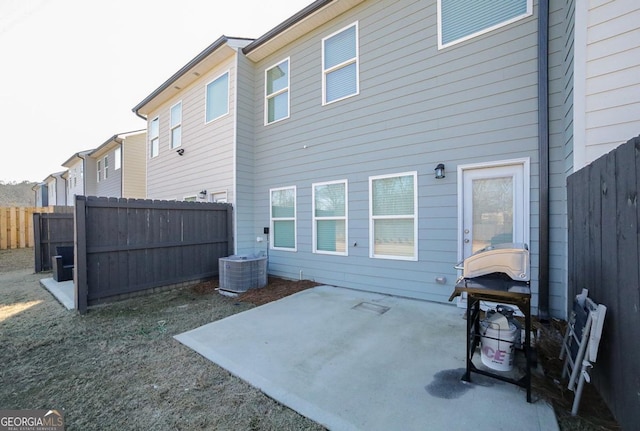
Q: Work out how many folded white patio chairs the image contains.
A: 1